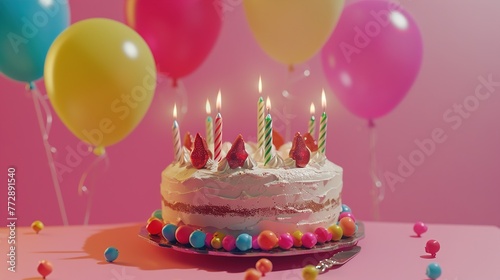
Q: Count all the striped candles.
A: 7